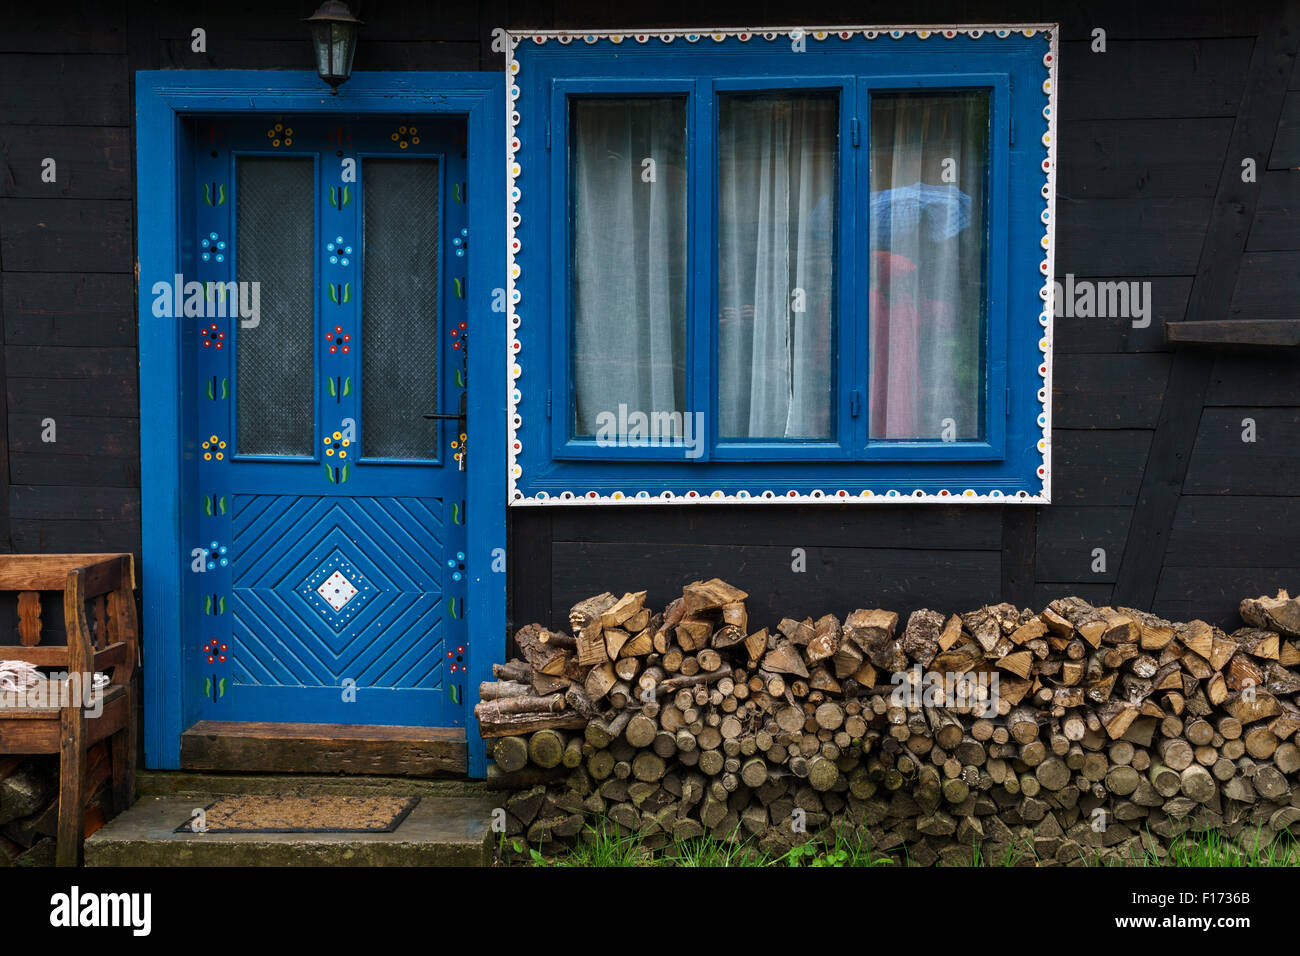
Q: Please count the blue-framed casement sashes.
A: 3